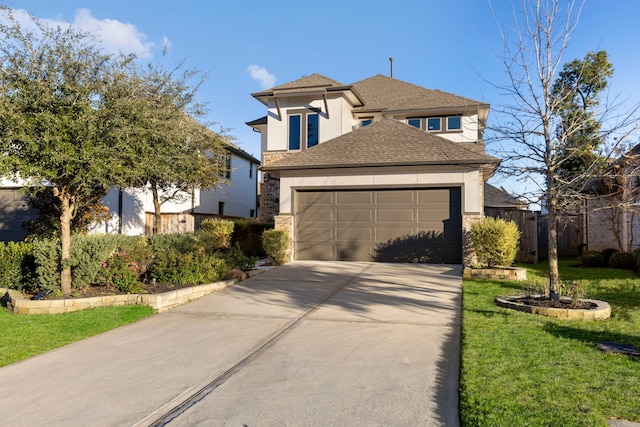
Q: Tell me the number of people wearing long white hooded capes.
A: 0